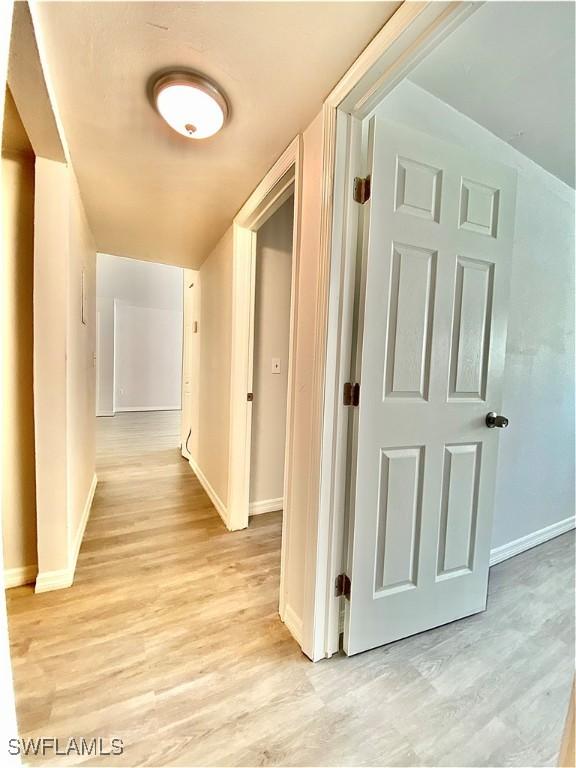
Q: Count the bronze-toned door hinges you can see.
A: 3